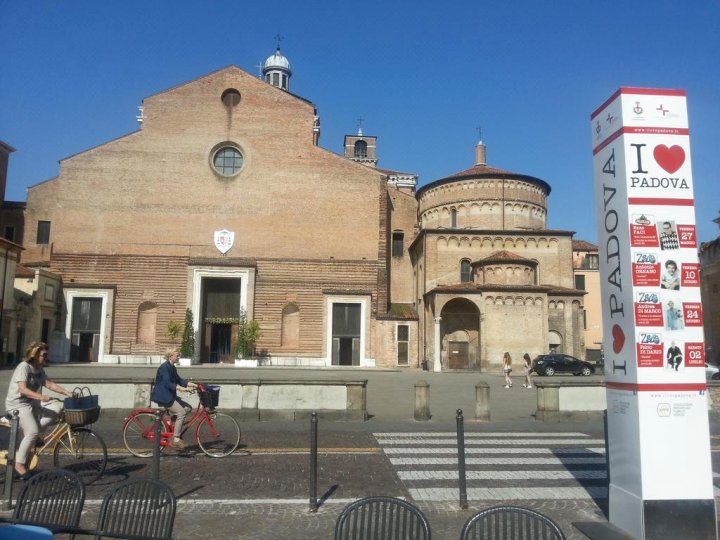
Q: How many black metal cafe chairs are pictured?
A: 4